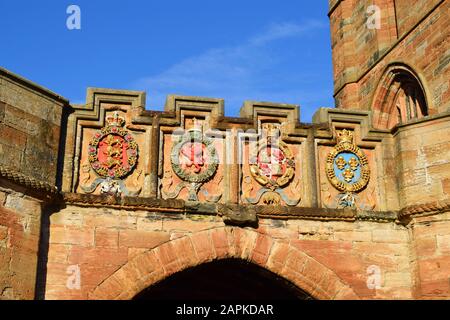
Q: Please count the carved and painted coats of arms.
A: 4